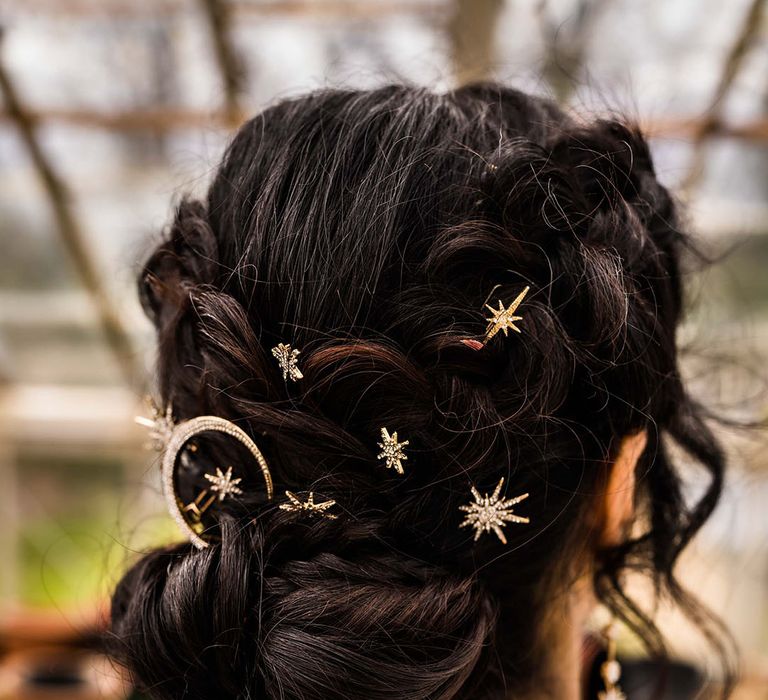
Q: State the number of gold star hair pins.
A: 7